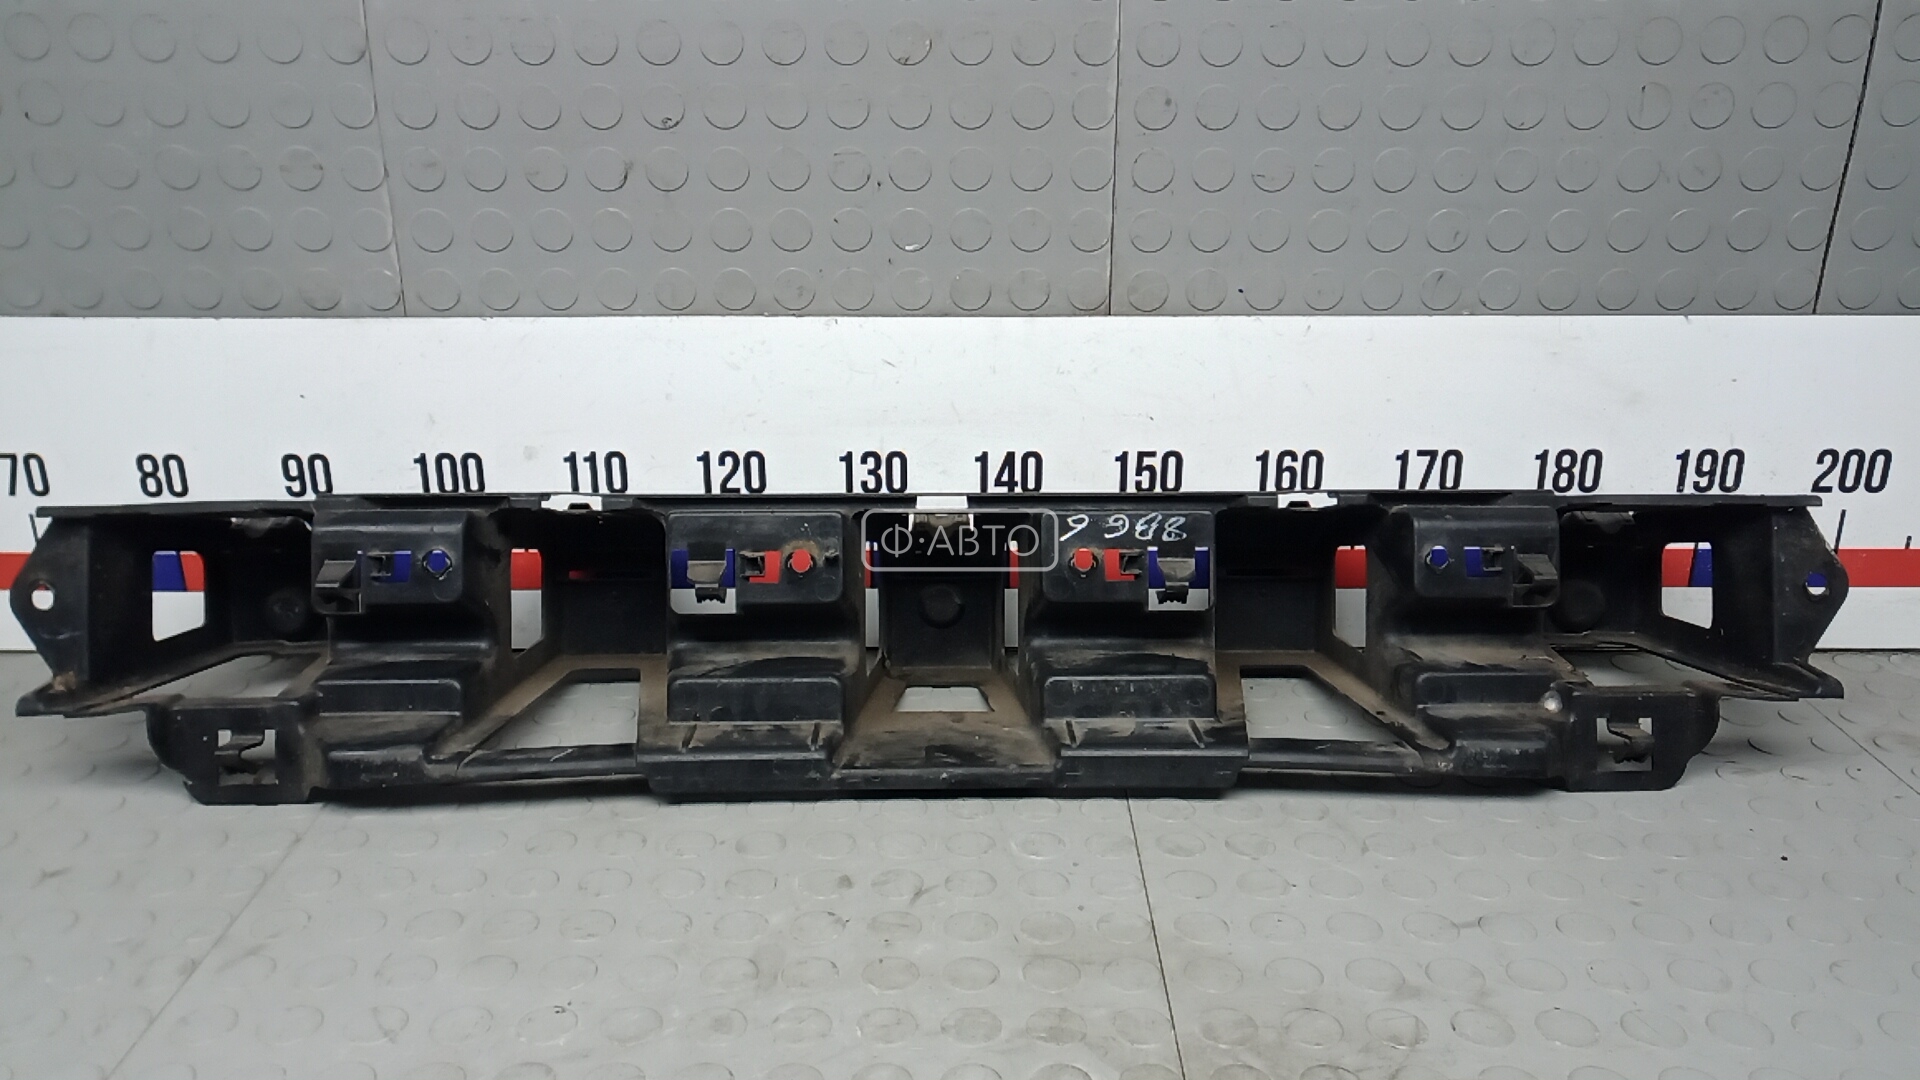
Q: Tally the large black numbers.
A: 14